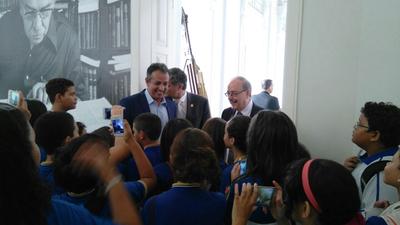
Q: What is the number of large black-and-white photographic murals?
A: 1